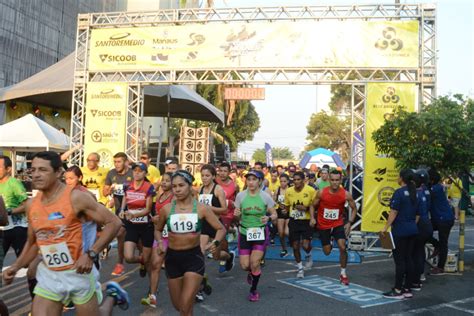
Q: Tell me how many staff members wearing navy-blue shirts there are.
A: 3